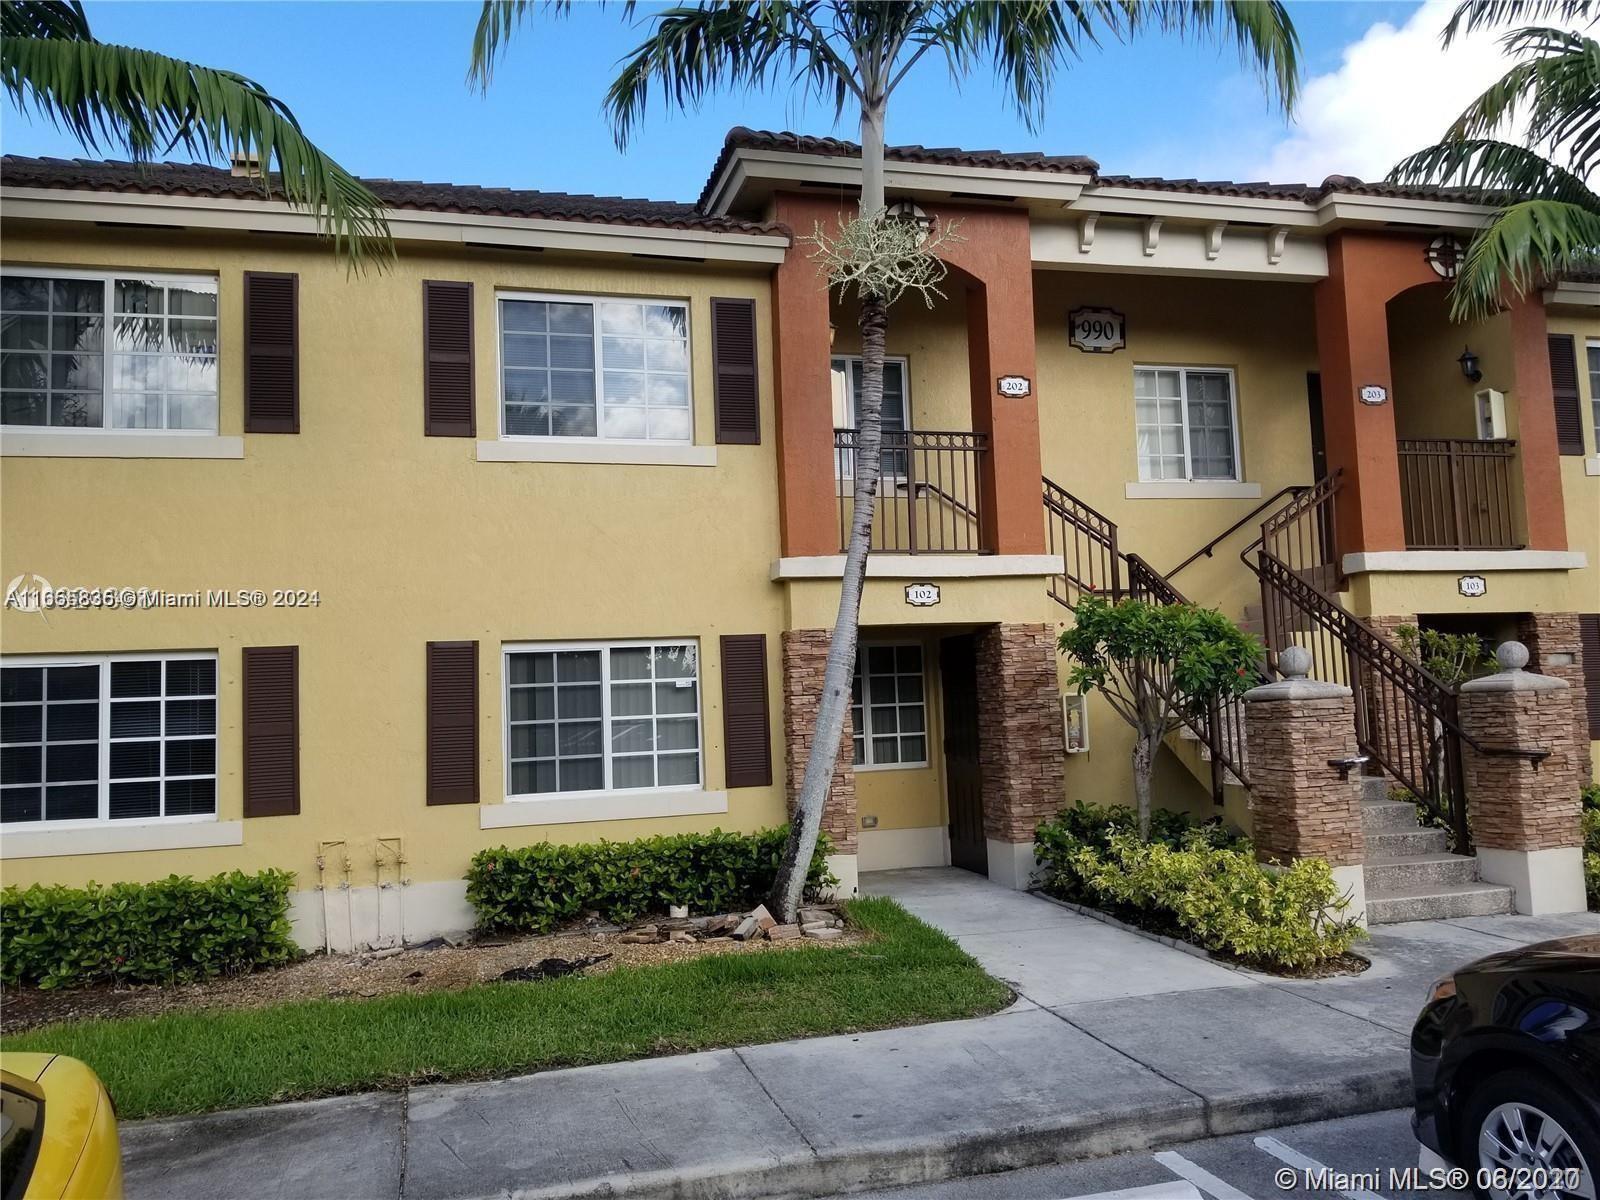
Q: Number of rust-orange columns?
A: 4